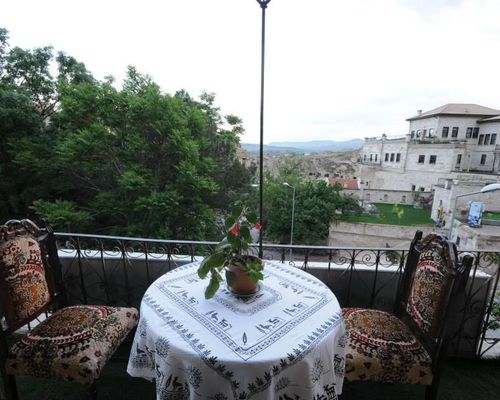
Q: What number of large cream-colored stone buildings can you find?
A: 1